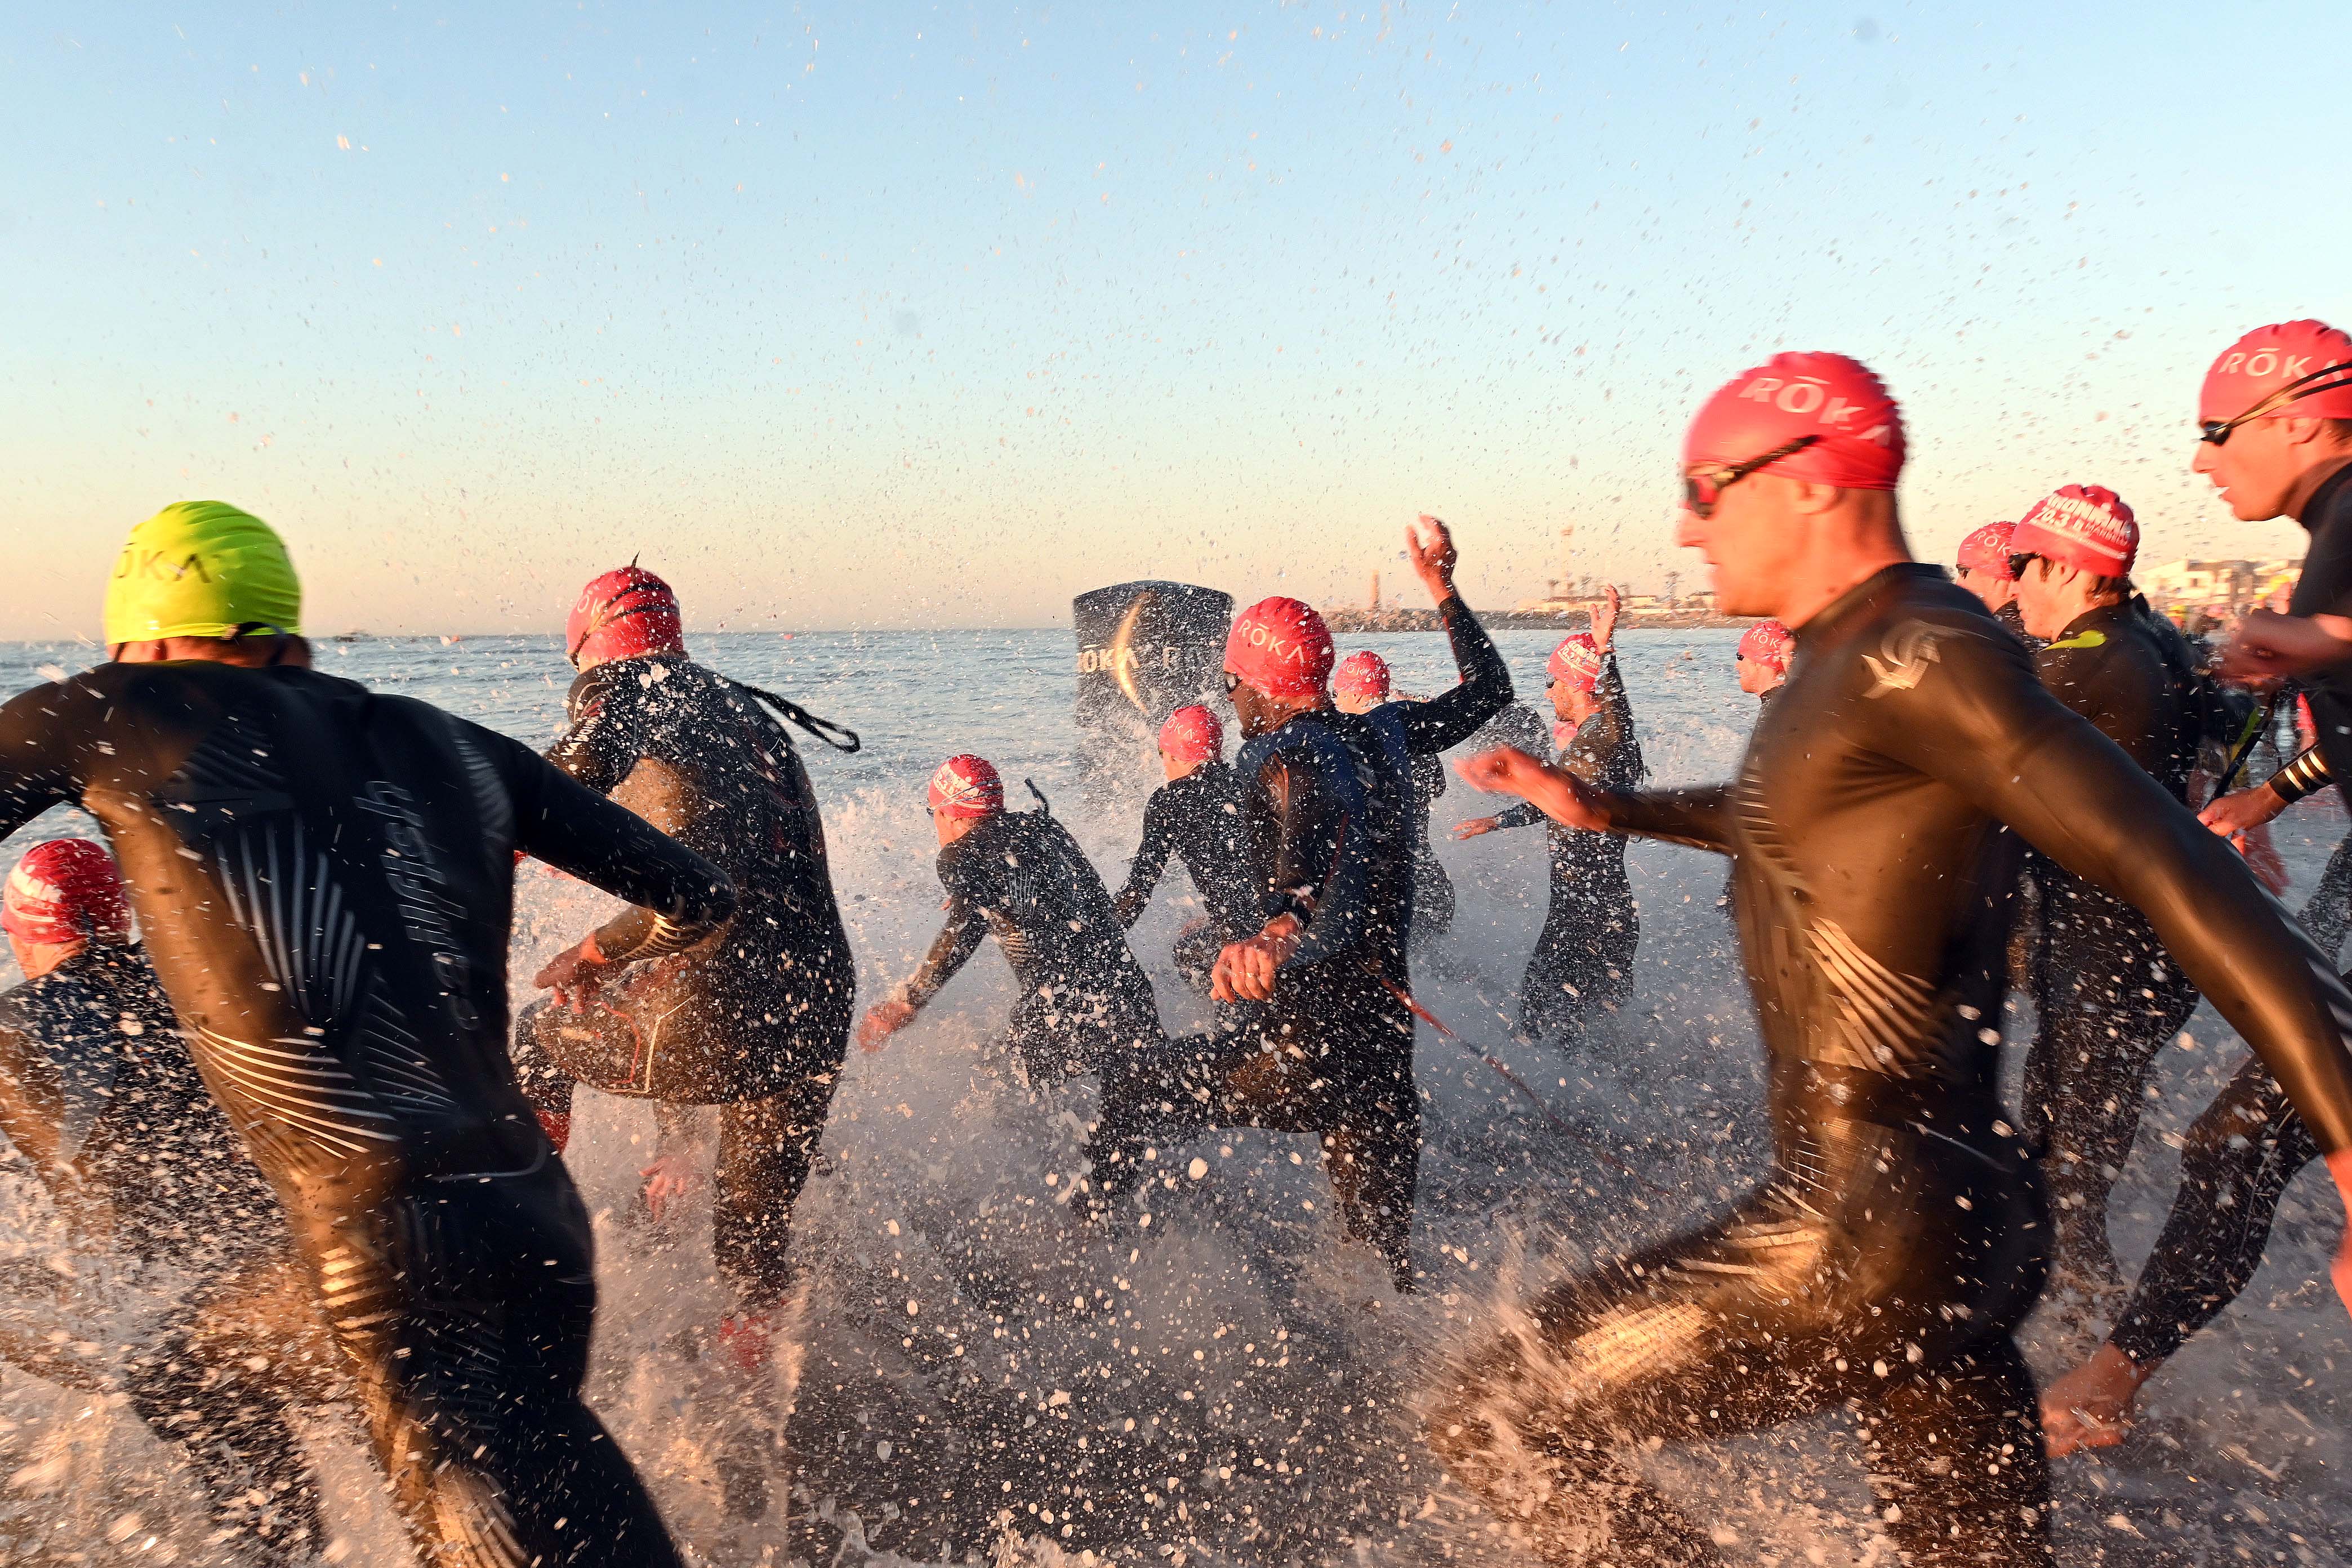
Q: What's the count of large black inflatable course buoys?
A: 1